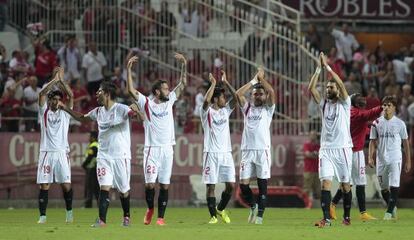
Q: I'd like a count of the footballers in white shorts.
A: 8